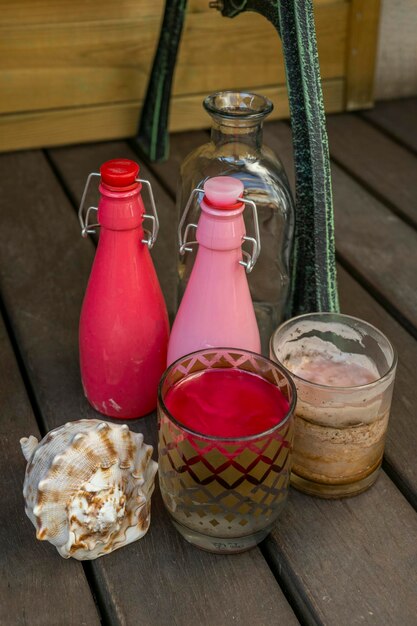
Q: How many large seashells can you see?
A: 1